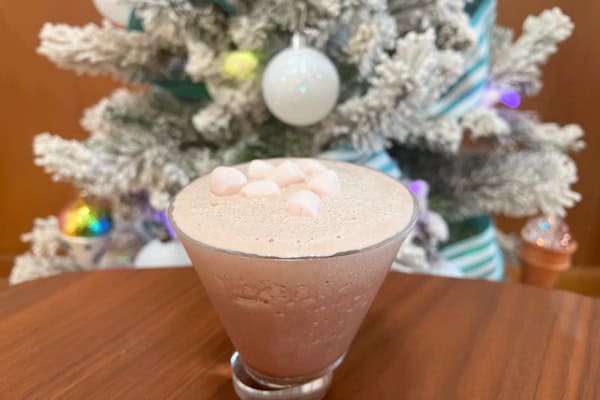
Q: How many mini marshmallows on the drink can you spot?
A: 7